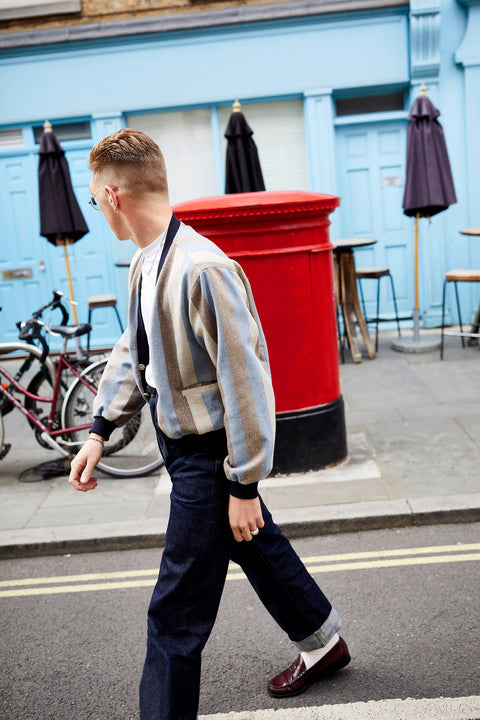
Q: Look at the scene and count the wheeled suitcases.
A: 0